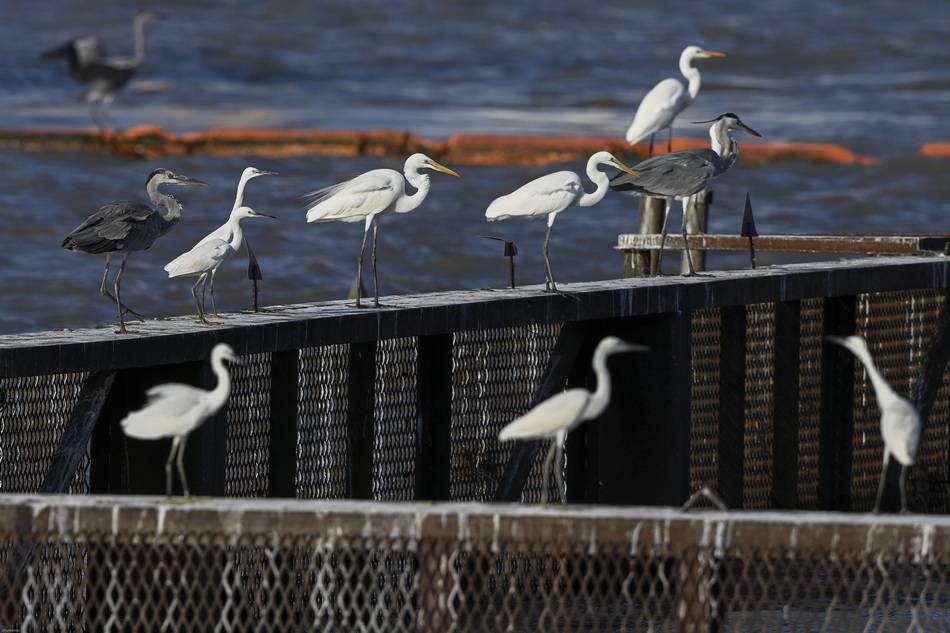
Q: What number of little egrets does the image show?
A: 5